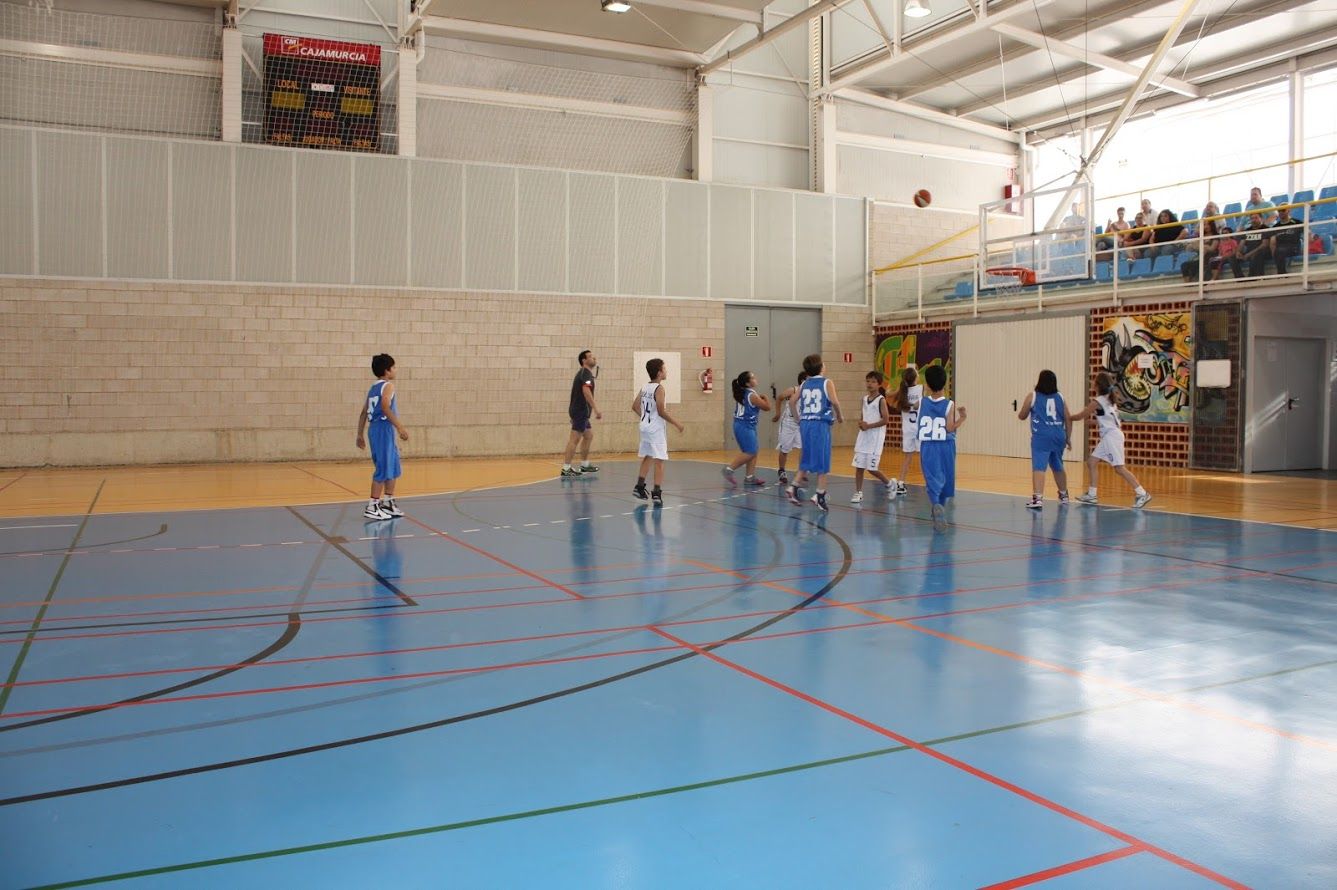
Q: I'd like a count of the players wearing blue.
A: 5